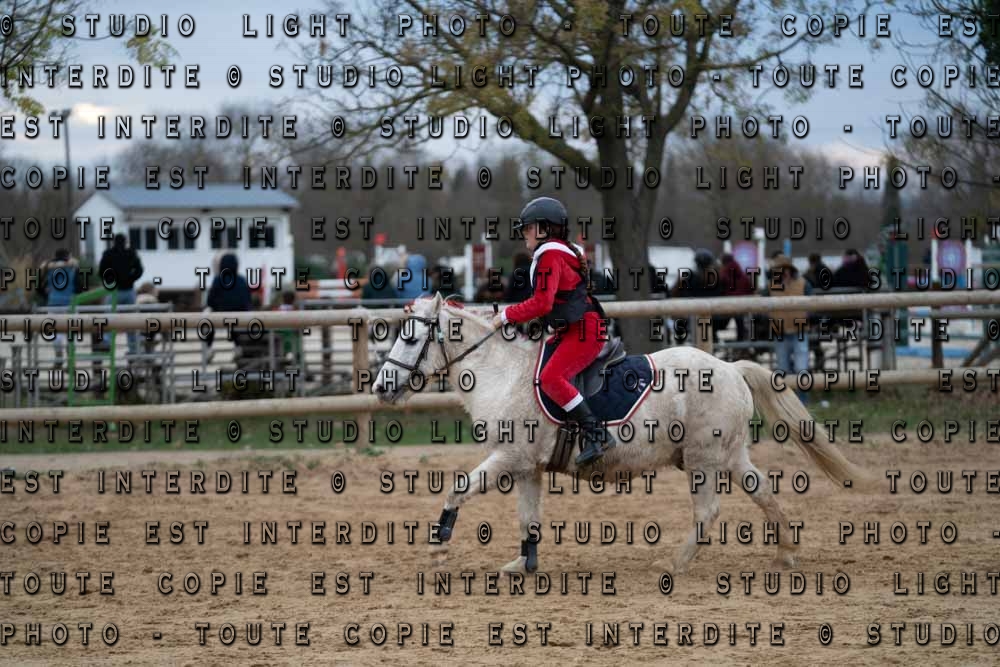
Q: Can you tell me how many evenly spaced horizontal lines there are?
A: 13